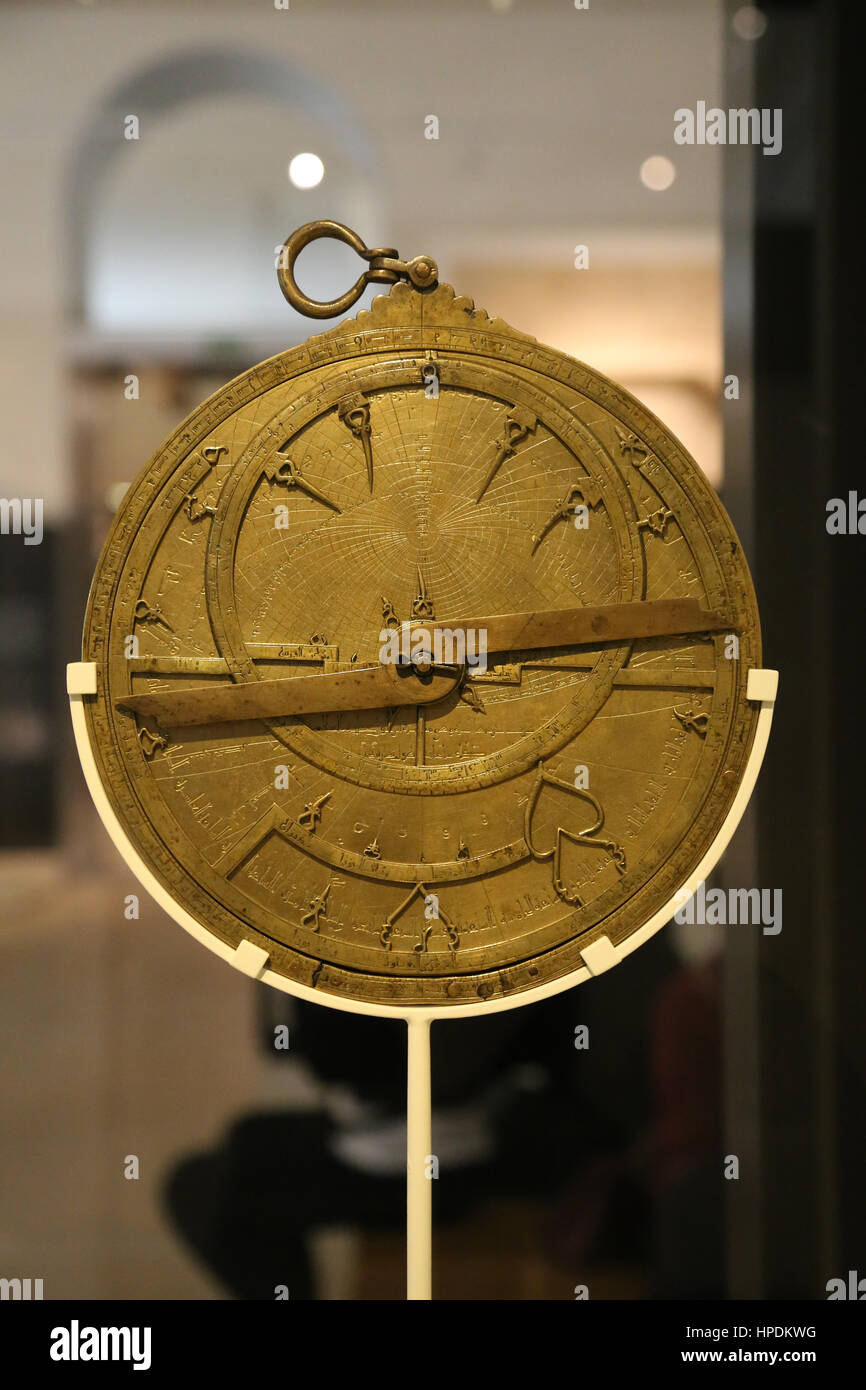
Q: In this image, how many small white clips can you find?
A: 4